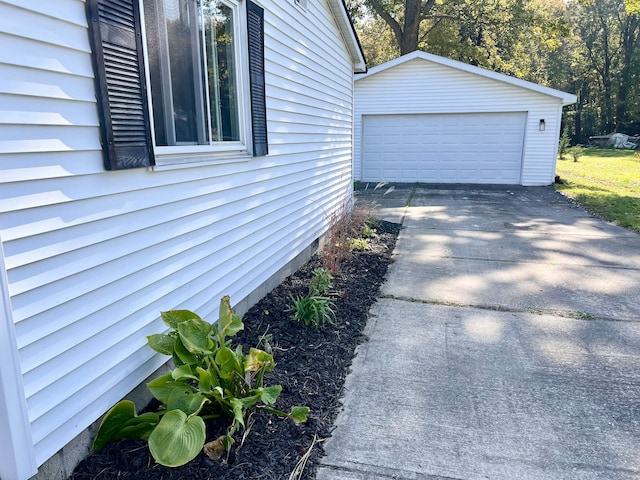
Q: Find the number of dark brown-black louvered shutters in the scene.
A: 2